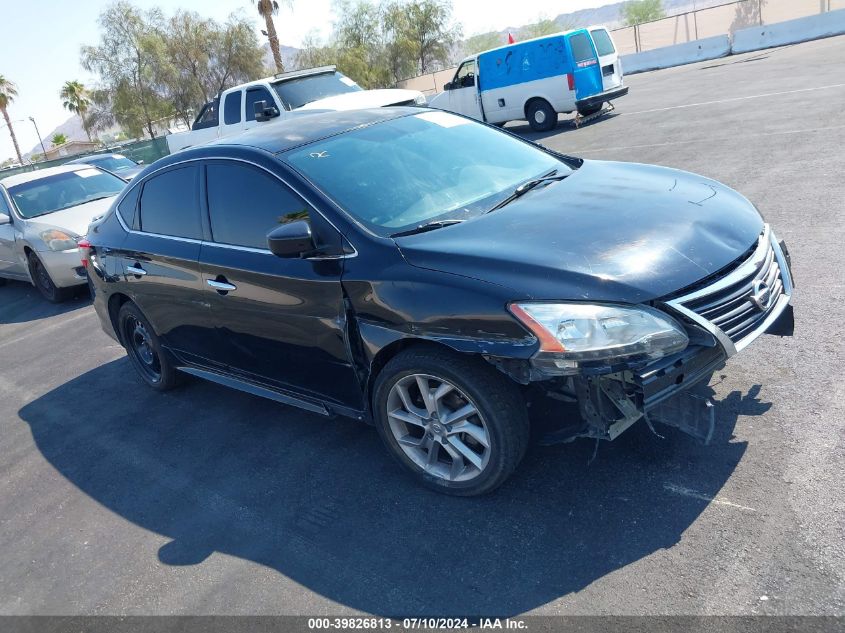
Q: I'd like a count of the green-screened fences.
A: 1